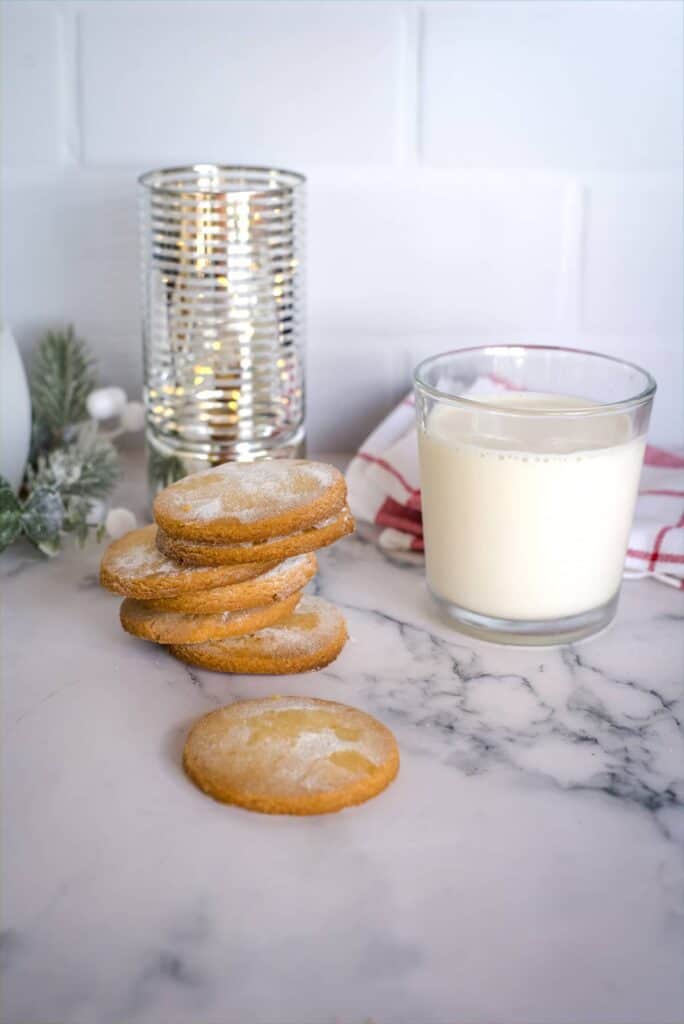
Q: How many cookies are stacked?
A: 6